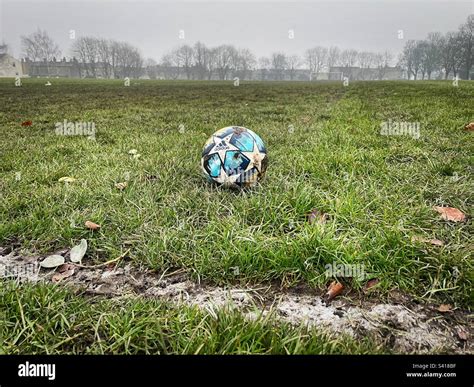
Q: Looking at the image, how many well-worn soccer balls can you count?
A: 1